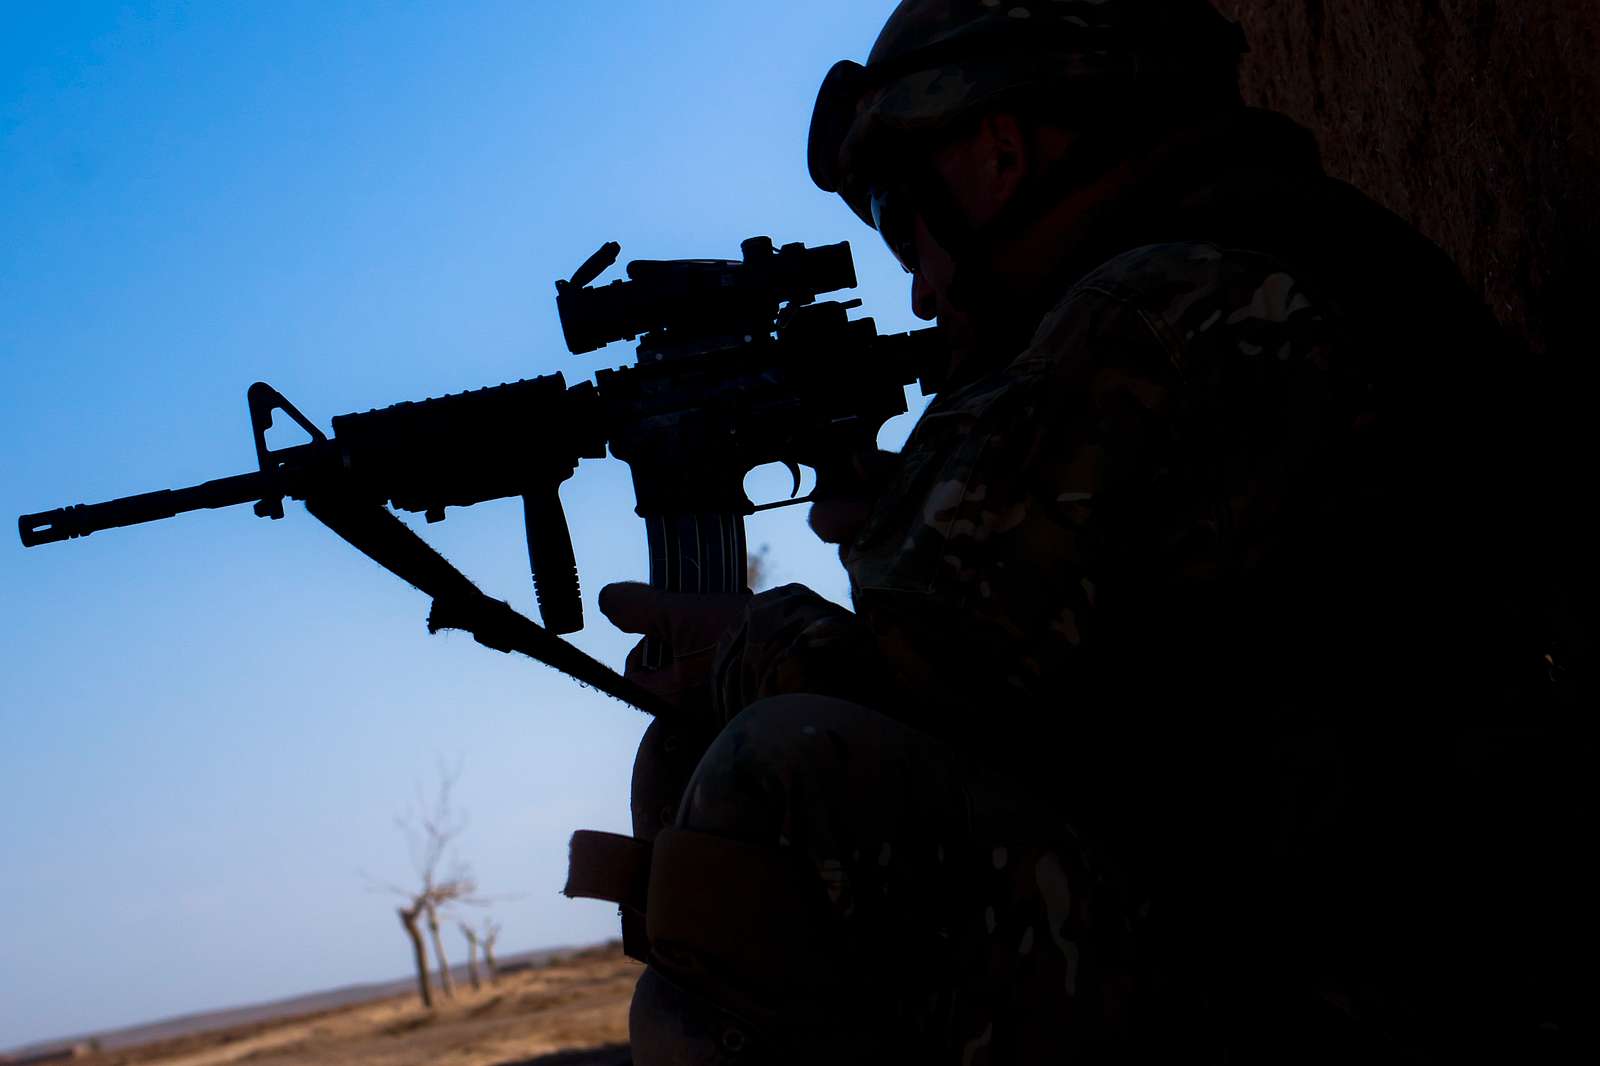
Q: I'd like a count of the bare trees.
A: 4